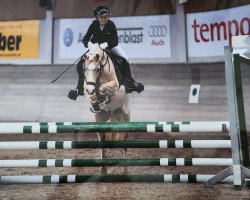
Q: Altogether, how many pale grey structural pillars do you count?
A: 2